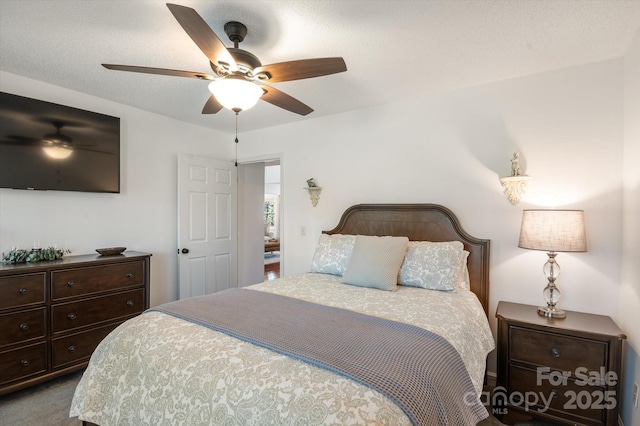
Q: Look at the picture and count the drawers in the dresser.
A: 6